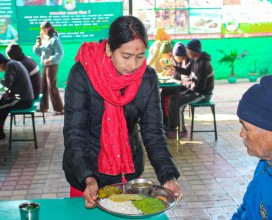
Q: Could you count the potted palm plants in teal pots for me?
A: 1